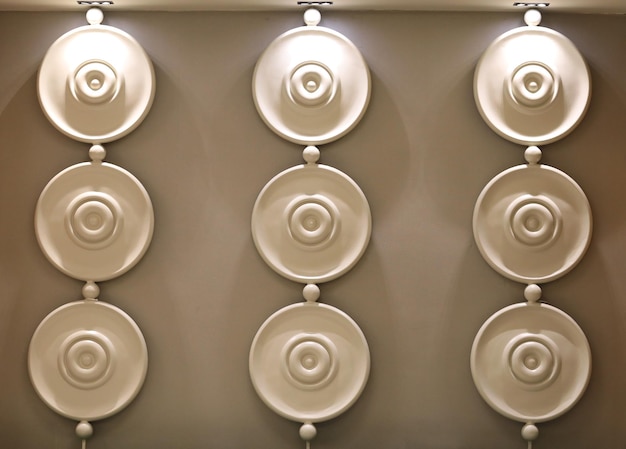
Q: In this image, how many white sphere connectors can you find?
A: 12